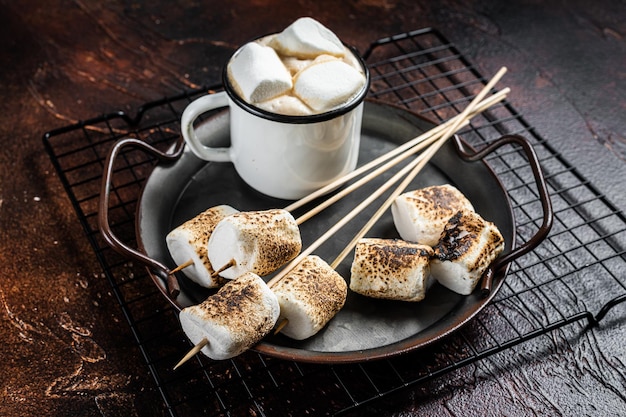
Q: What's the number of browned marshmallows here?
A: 7